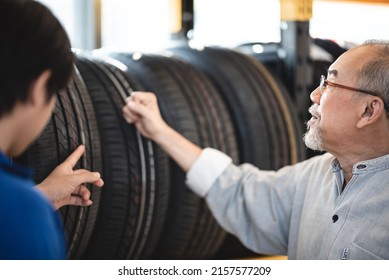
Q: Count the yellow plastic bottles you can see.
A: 0